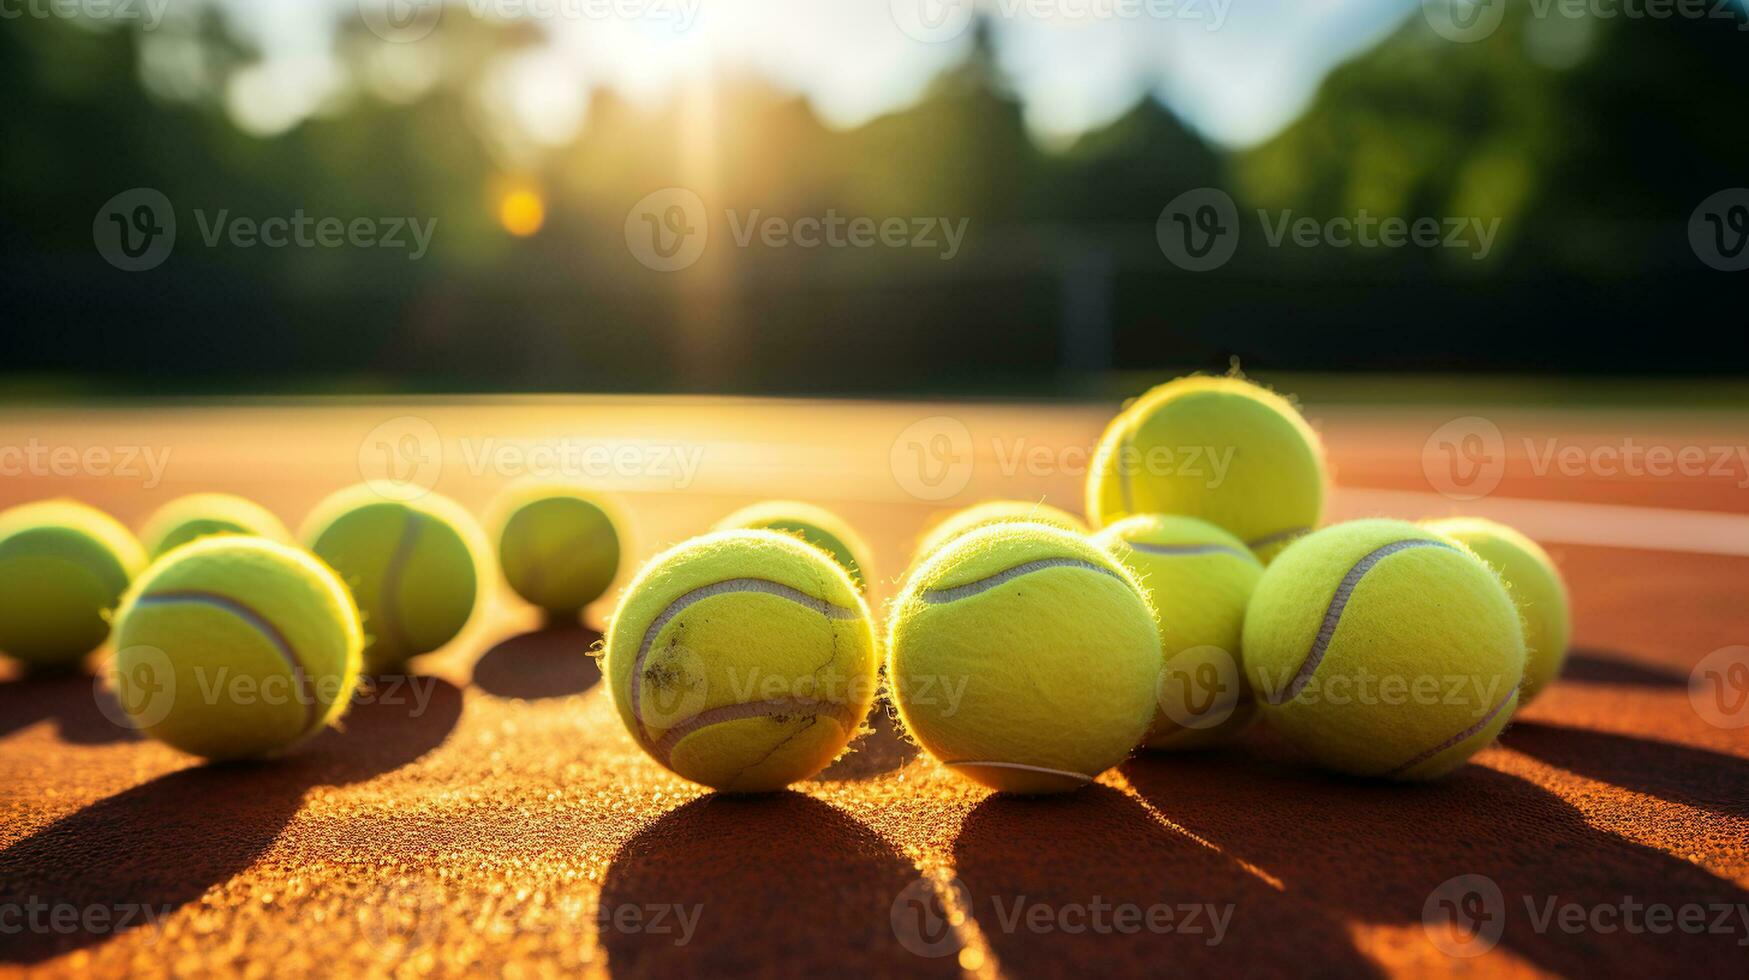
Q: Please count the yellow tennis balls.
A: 13